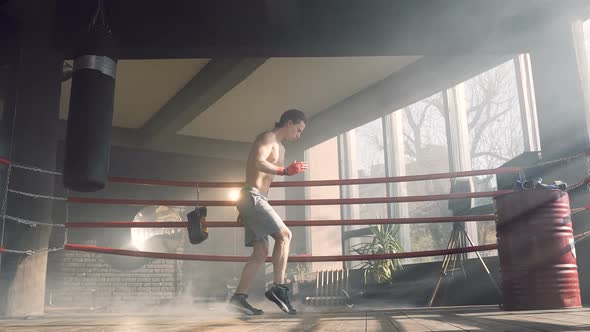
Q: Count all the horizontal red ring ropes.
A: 4